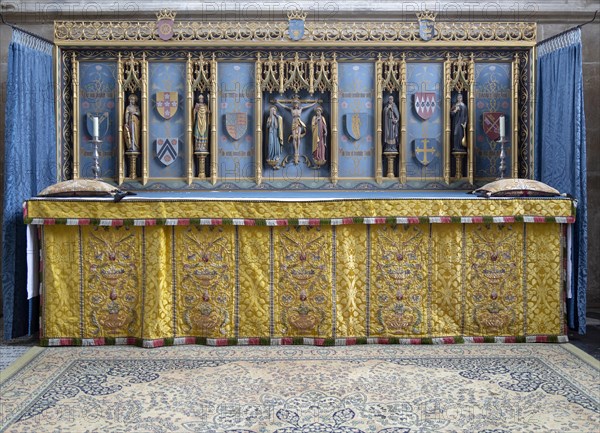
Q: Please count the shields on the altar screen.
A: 11